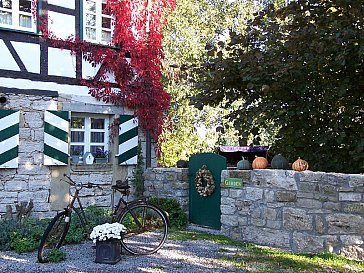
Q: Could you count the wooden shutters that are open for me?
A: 3